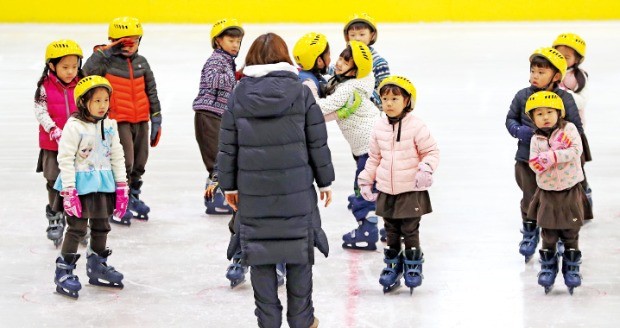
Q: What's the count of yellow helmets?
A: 11